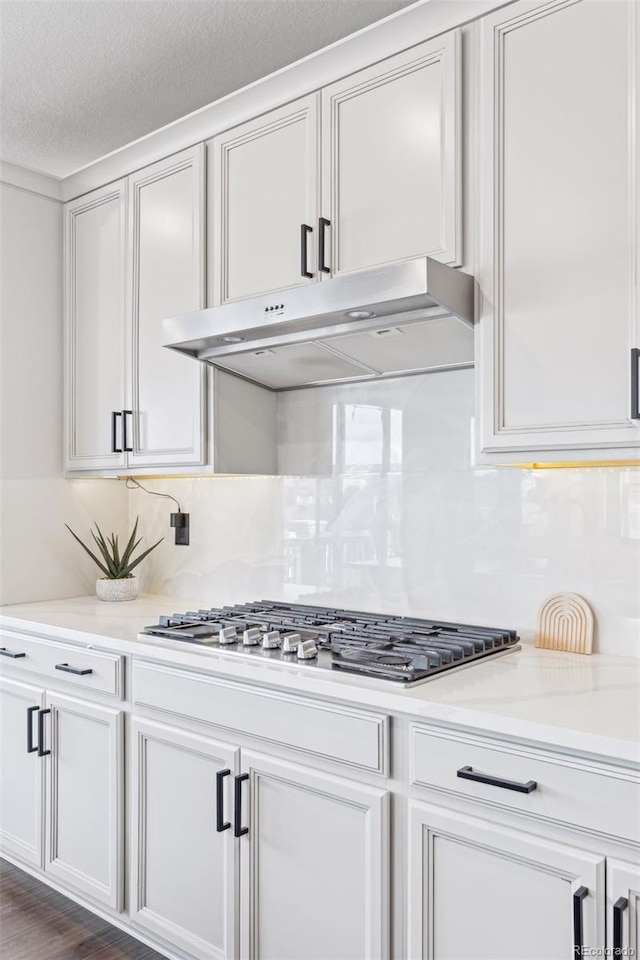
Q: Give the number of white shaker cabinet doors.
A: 11